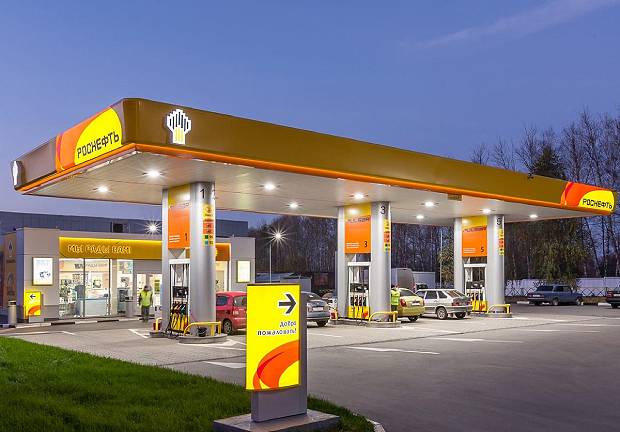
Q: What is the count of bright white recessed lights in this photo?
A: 9